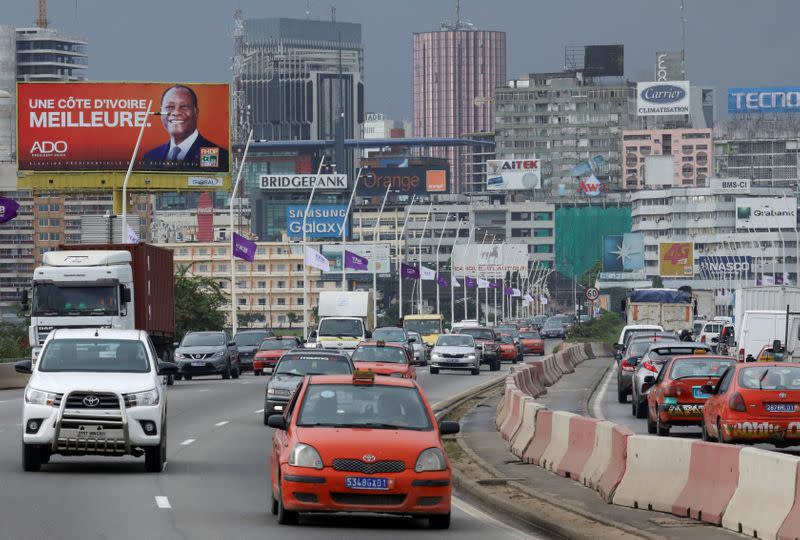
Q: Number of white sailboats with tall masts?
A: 0